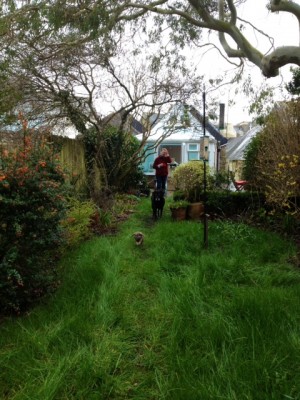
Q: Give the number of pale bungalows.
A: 1